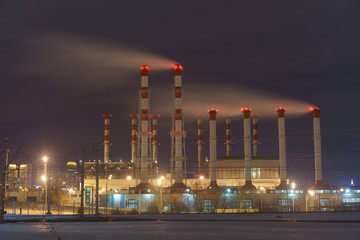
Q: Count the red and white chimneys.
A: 12